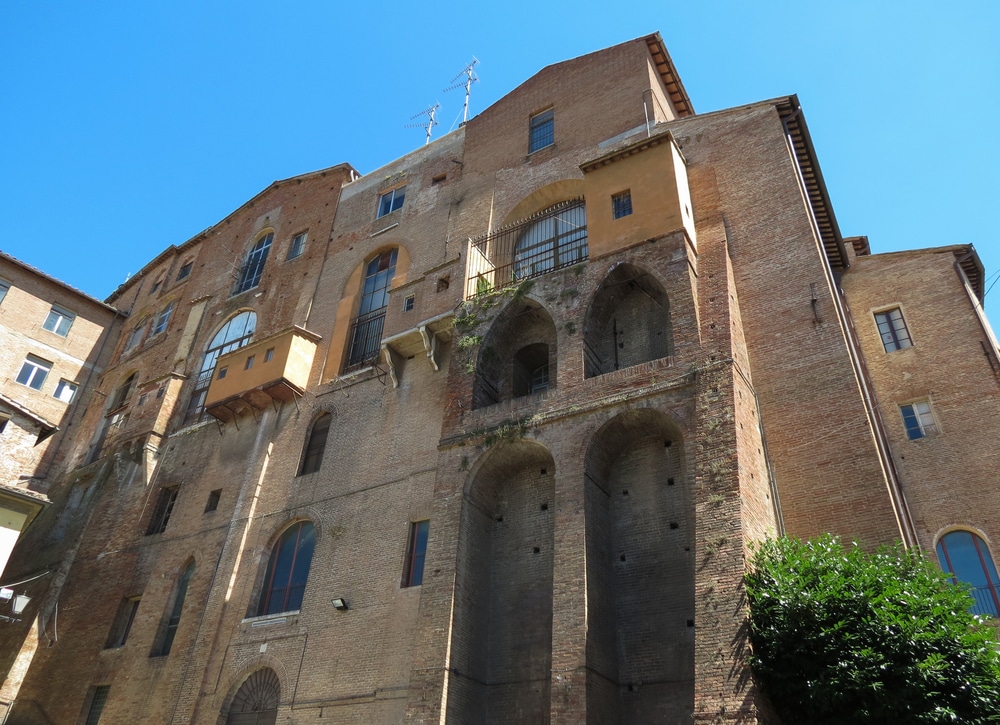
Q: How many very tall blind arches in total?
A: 2